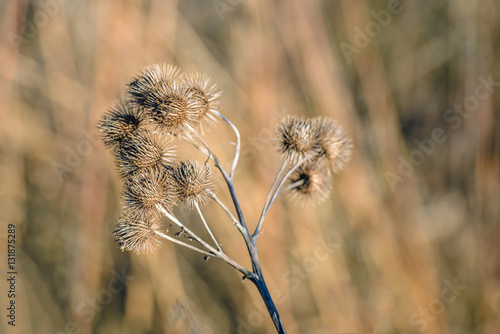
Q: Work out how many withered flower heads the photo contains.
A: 11